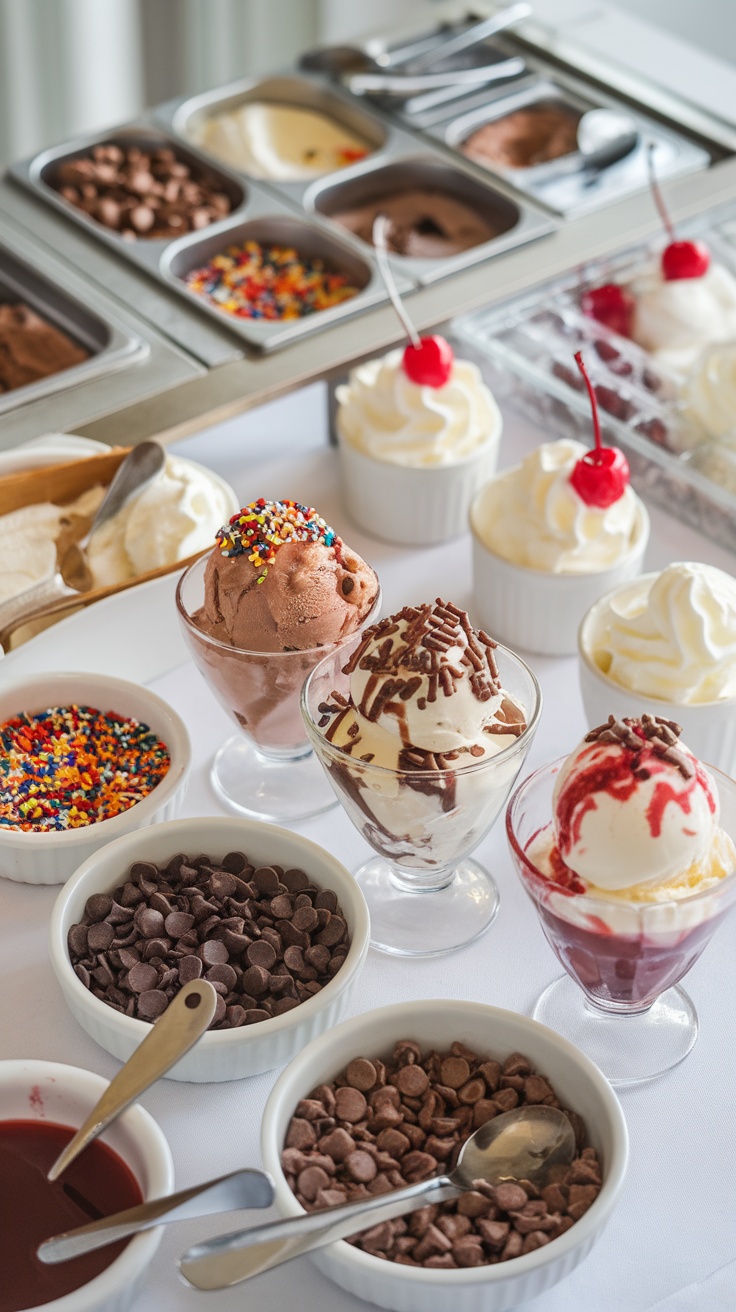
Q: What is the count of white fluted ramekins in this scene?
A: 7